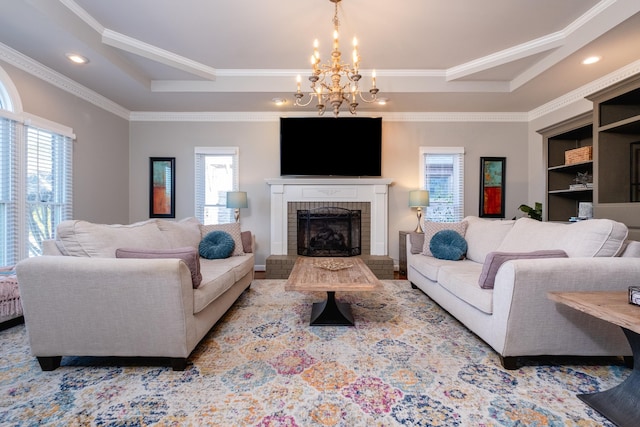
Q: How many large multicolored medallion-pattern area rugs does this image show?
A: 1